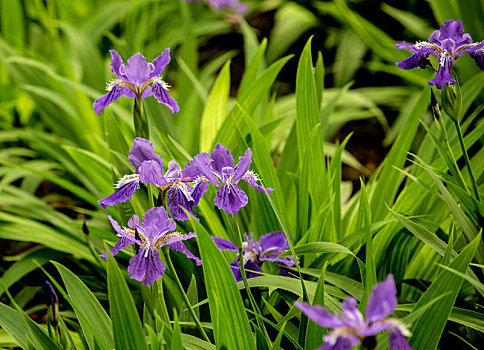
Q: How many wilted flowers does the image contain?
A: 0